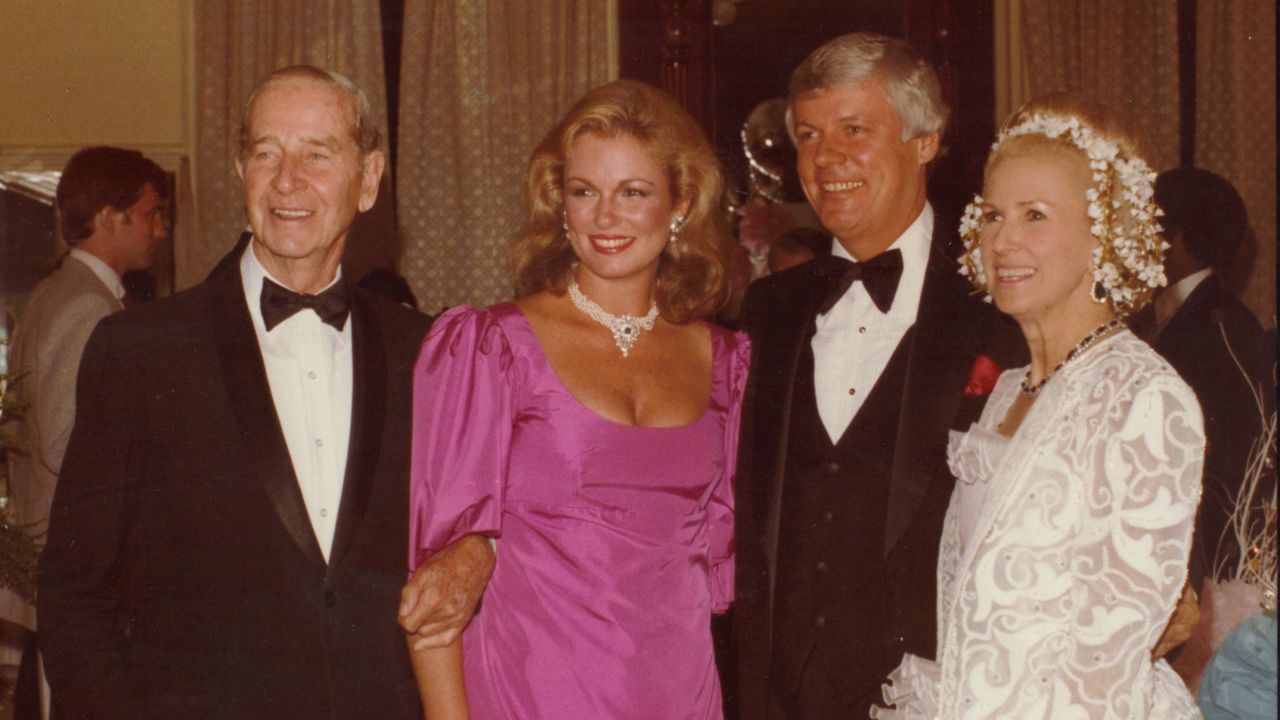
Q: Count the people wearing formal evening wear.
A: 4